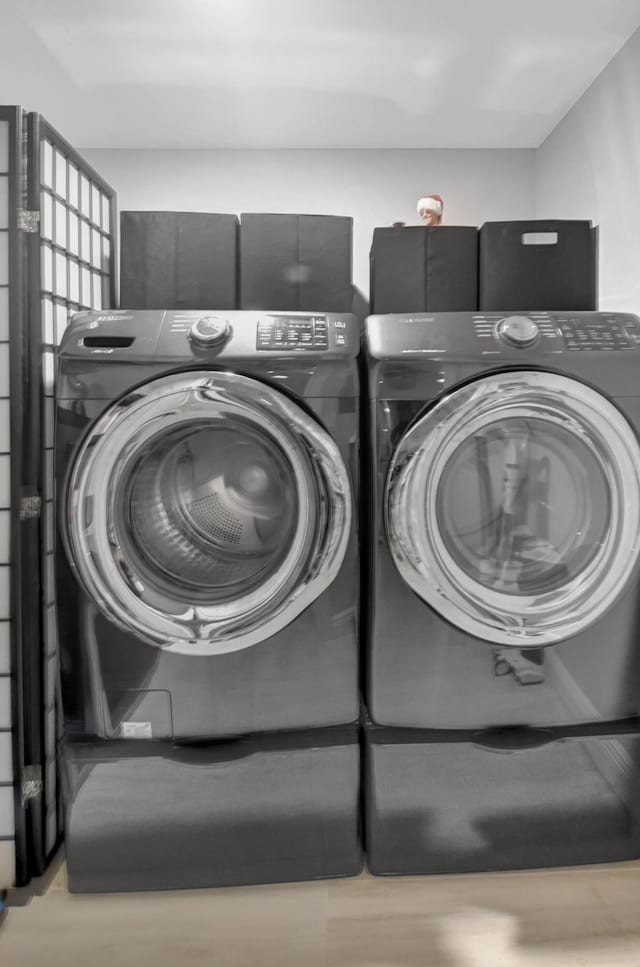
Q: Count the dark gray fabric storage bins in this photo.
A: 4